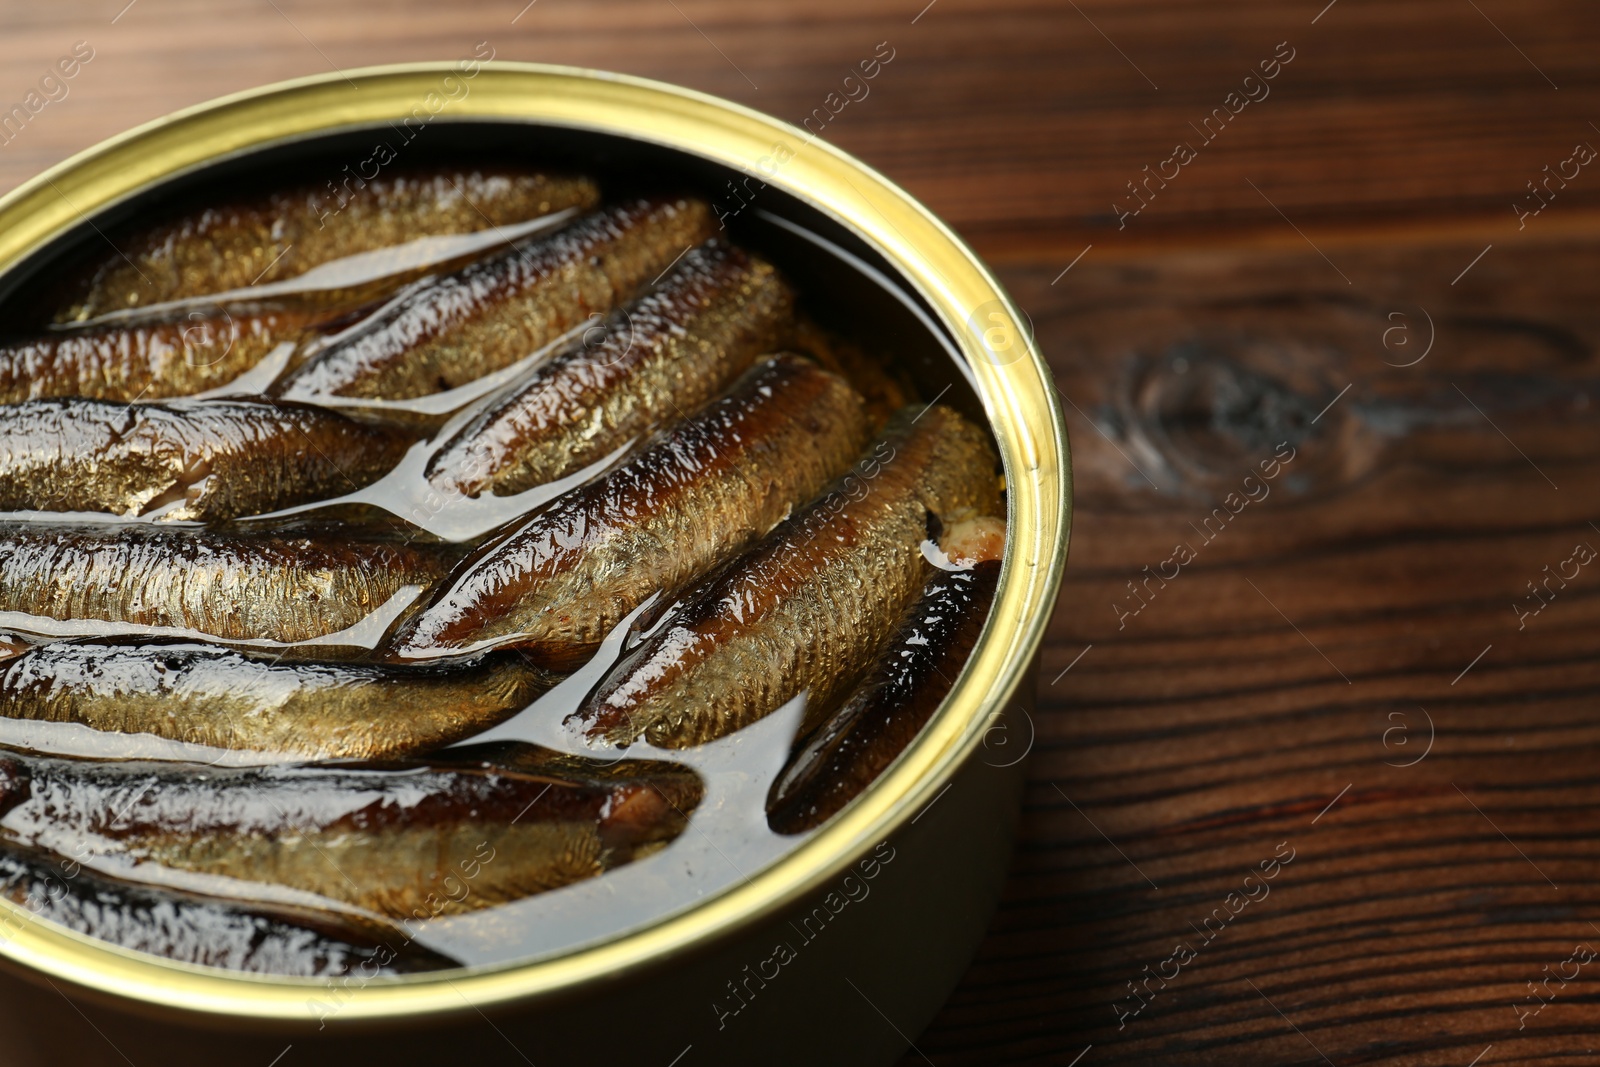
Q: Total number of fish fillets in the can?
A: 12